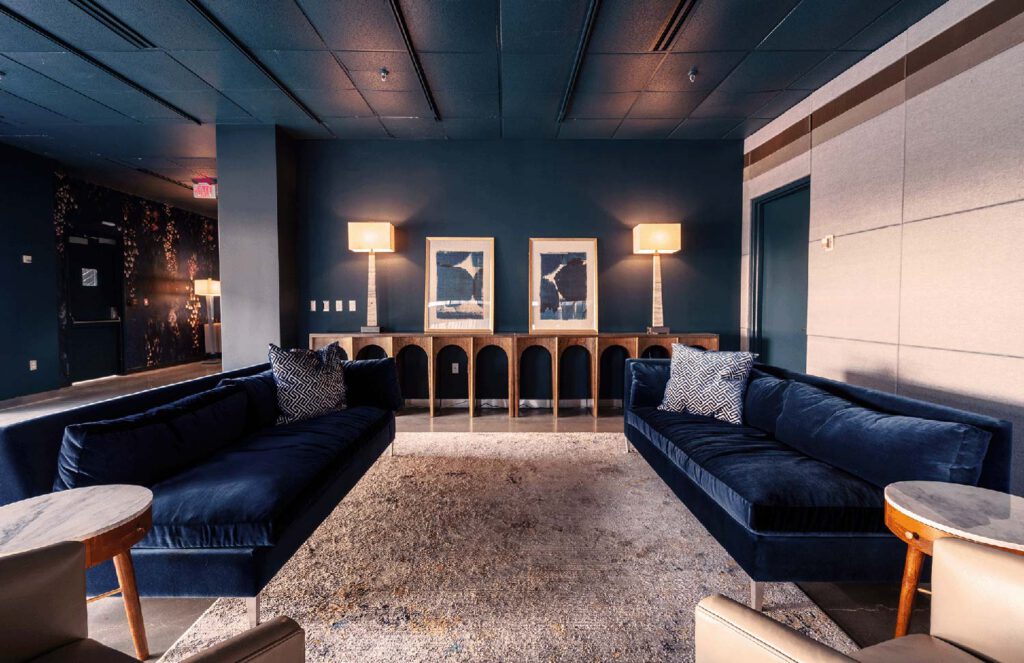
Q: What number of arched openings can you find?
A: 10